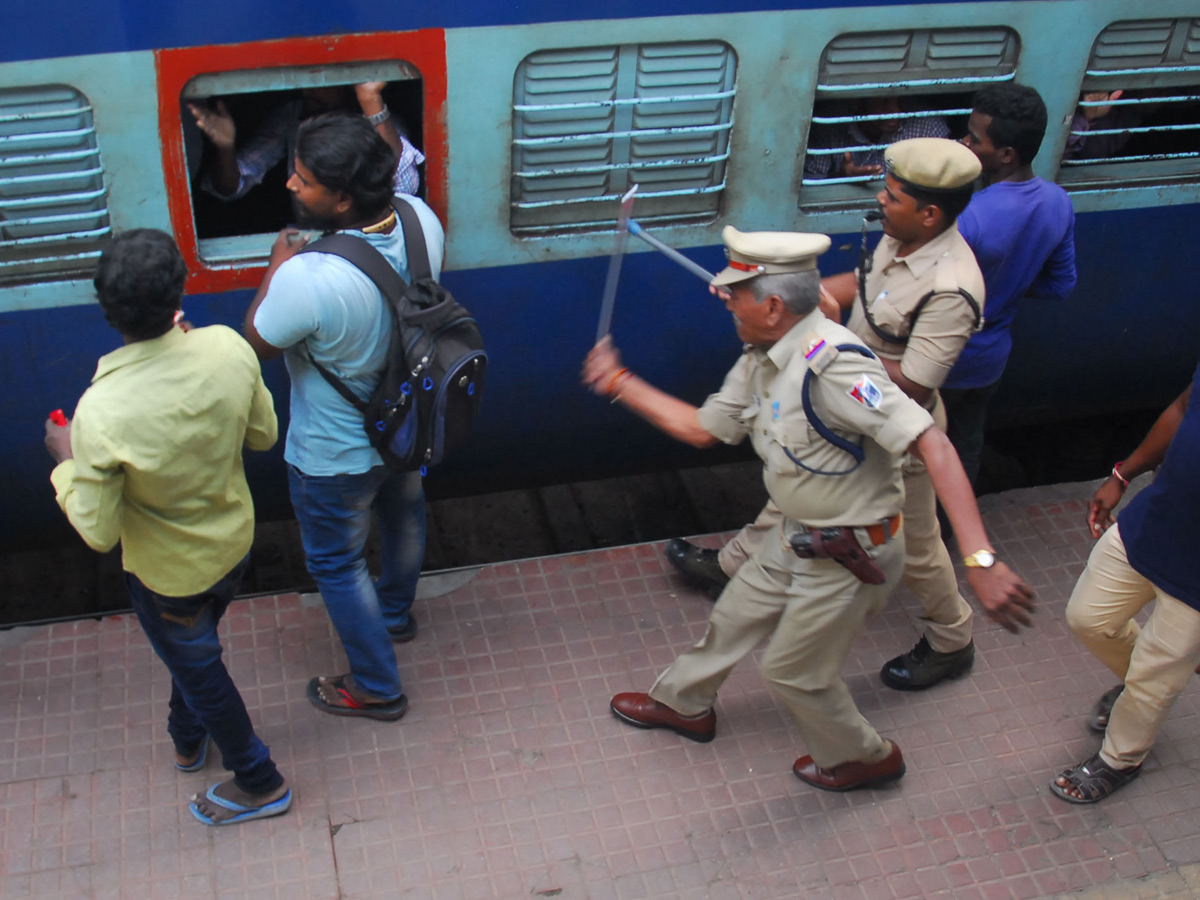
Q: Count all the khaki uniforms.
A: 2